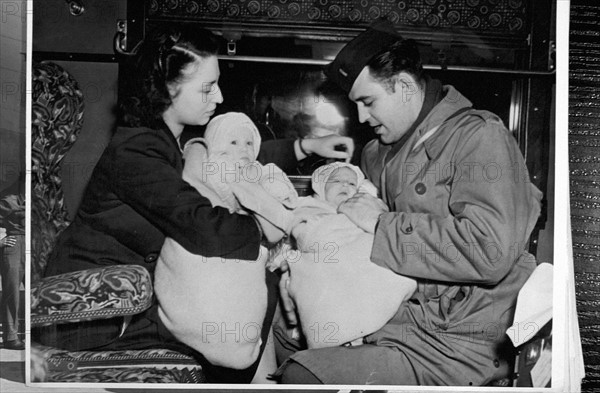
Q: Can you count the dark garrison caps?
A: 1